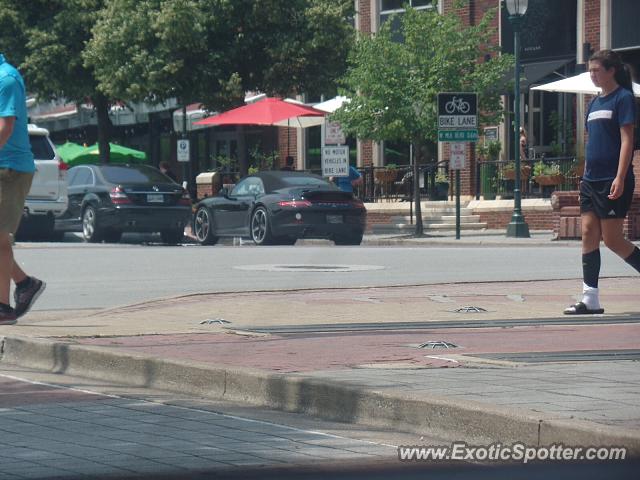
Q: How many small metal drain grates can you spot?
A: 3